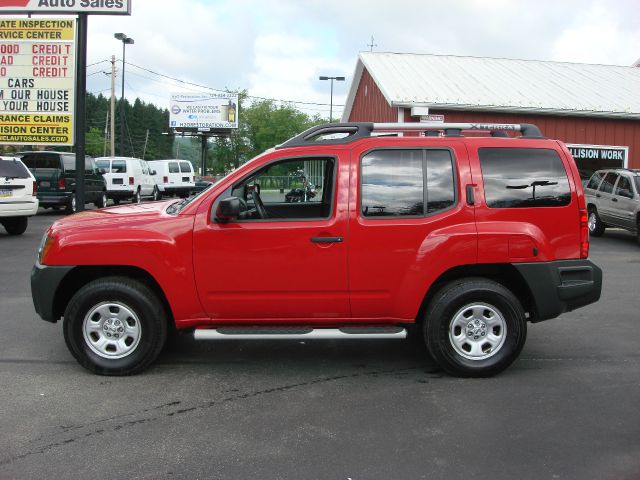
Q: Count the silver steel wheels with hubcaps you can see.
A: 2